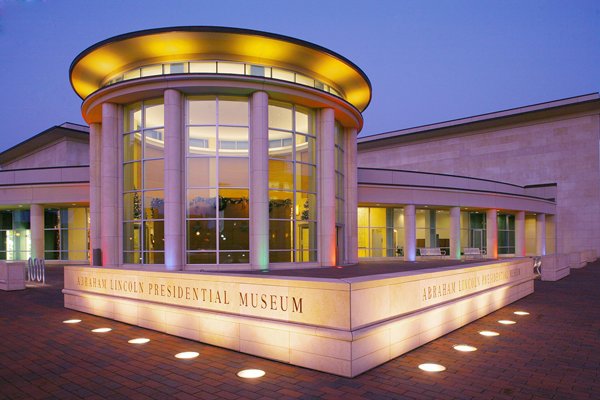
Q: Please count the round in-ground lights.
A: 10